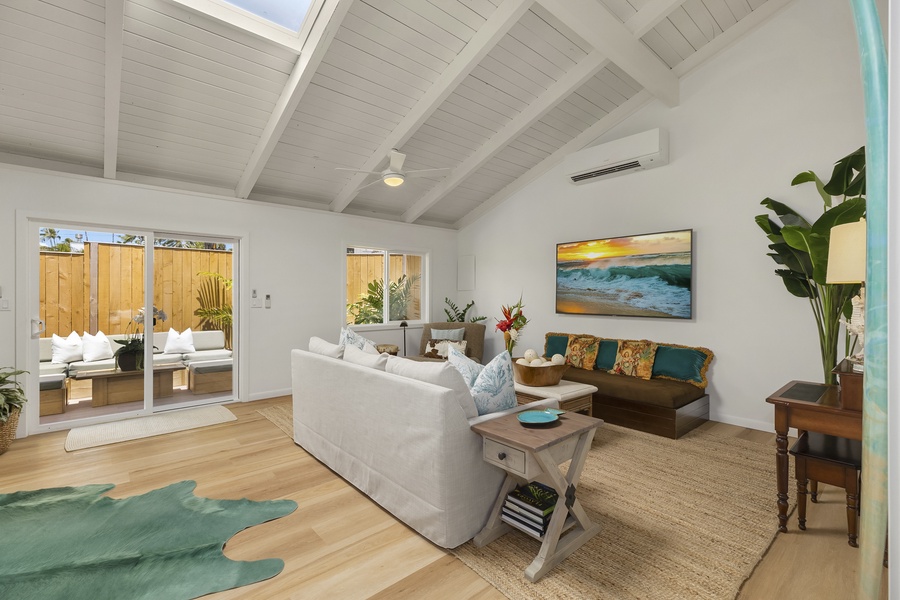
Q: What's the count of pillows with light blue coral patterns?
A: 3